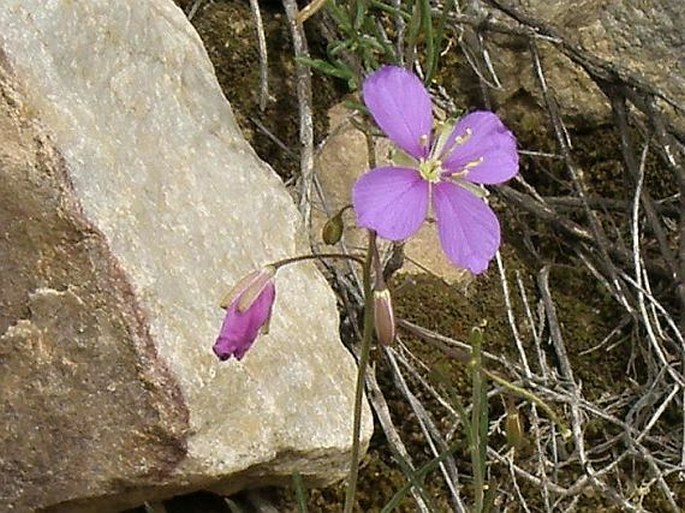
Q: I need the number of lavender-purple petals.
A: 4